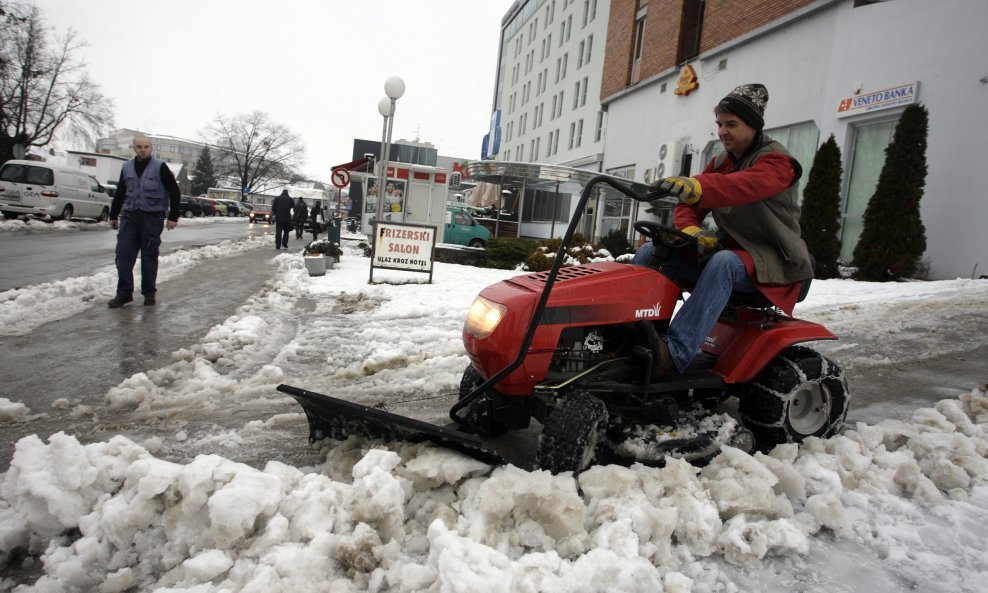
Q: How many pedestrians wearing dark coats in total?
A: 3